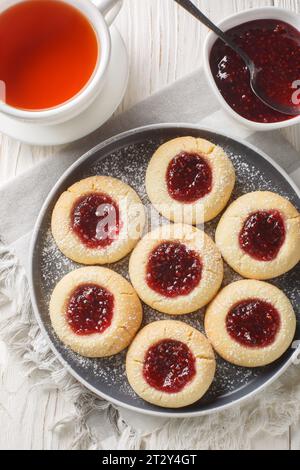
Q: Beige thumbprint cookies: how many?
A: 7